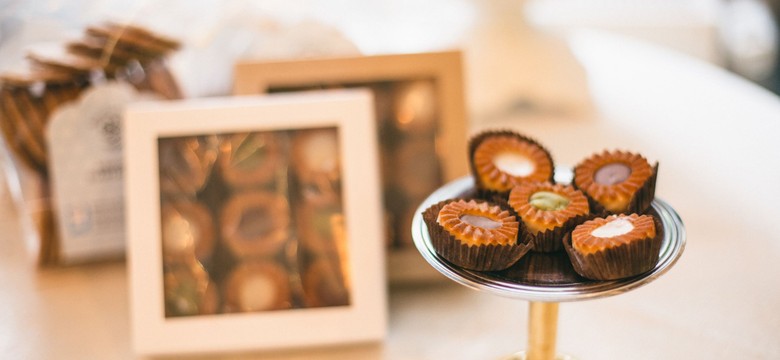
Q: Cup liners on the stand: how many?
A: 5